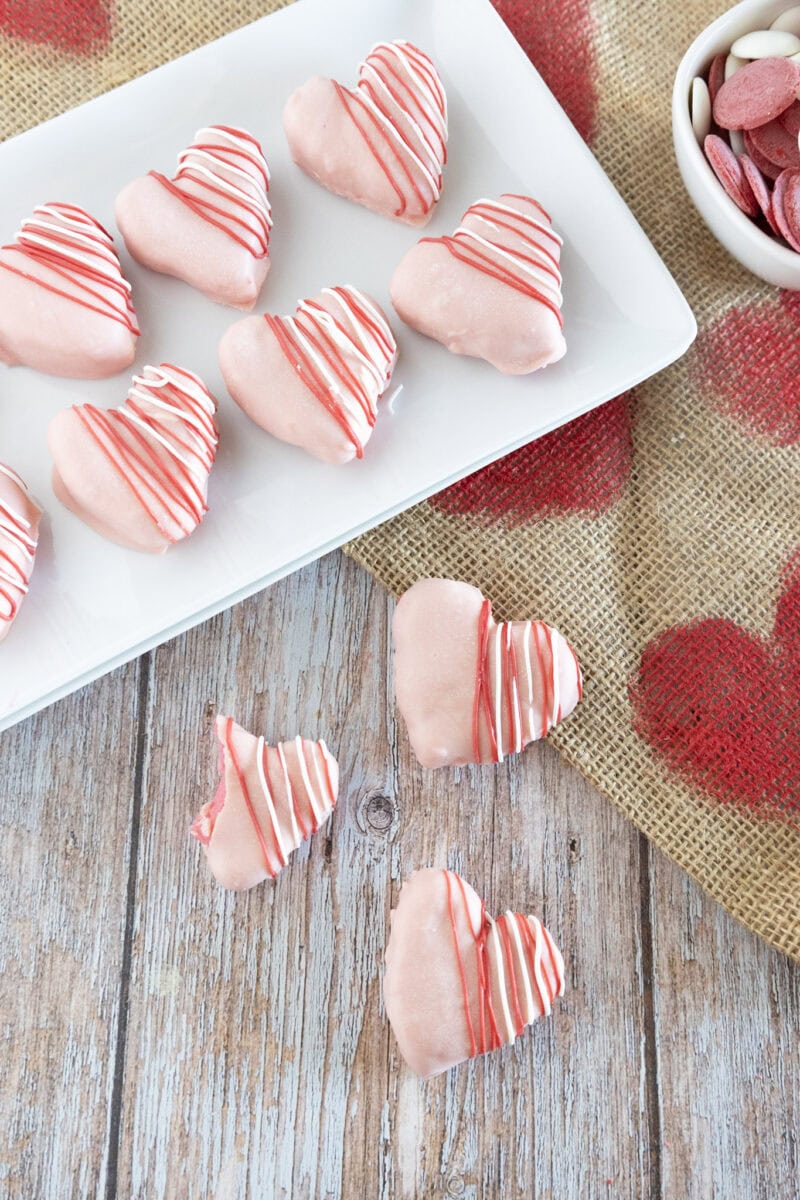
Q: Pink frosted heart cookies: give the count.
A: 10